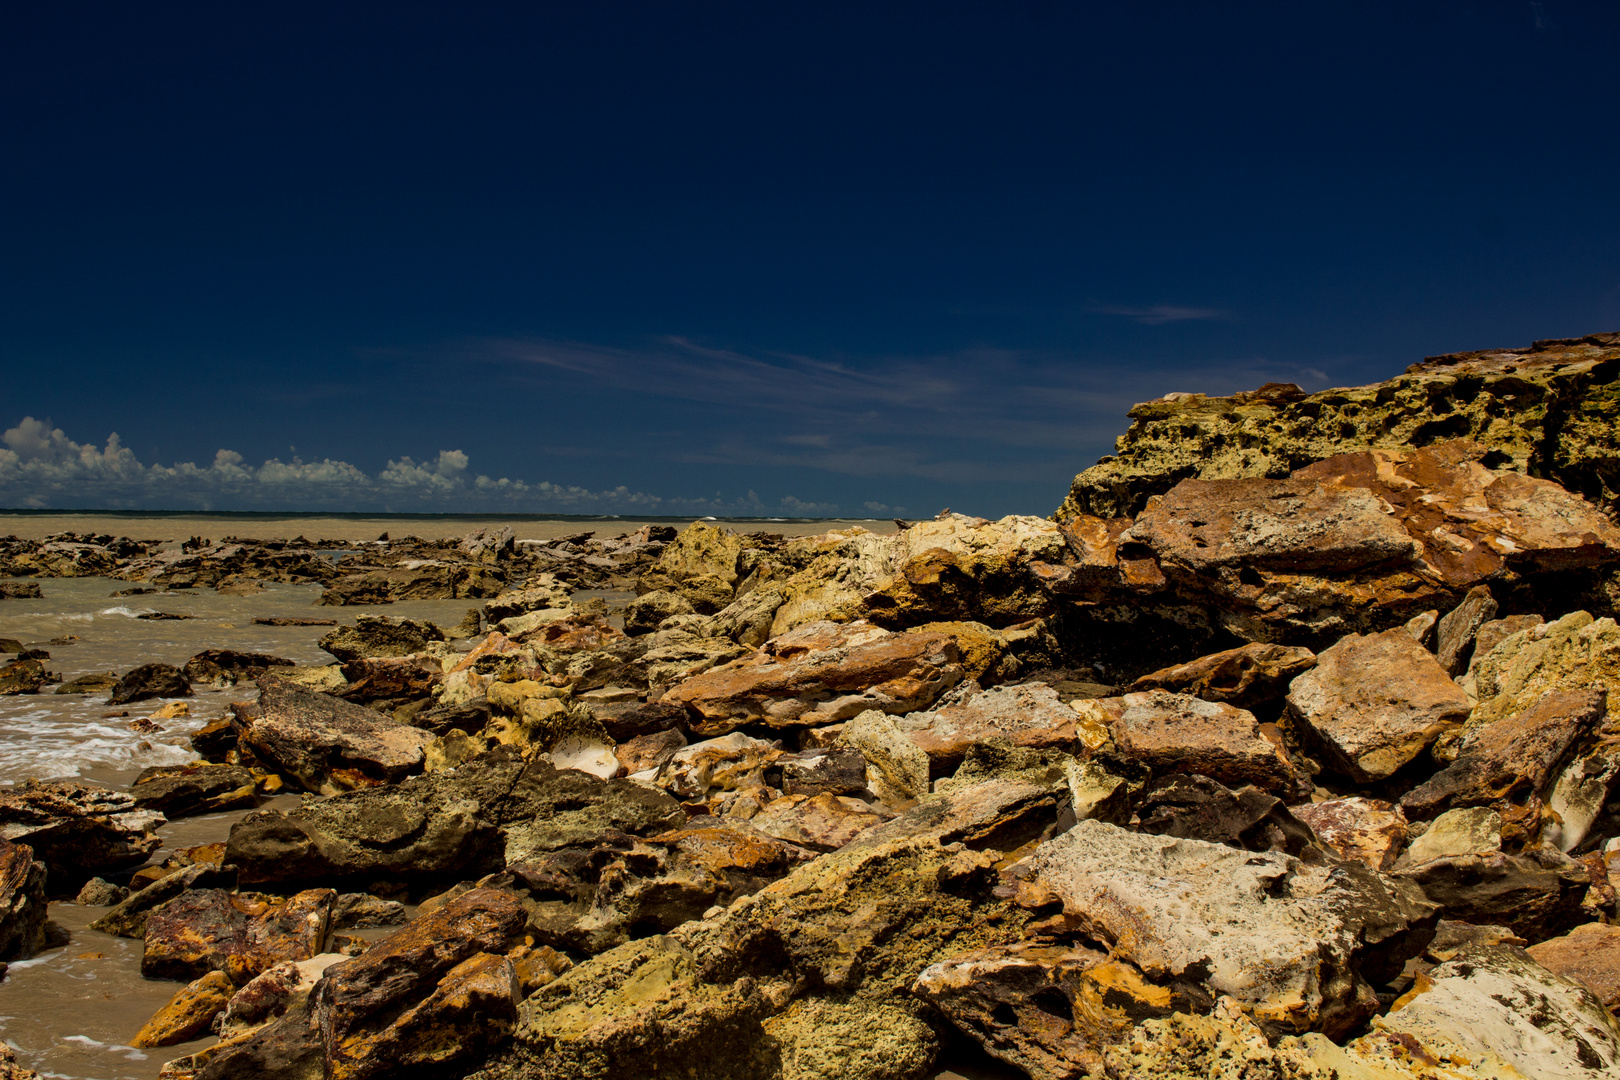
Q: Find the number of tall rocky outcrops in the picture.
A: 1